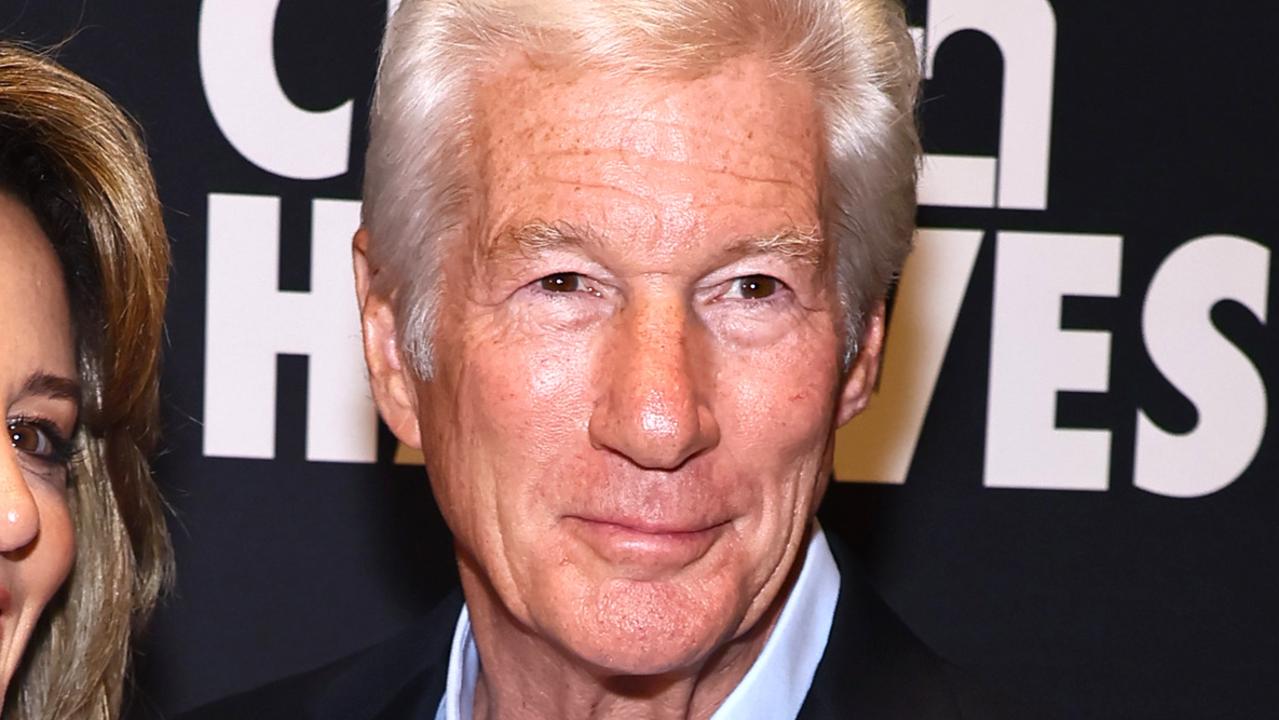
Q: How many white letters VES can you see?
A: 3